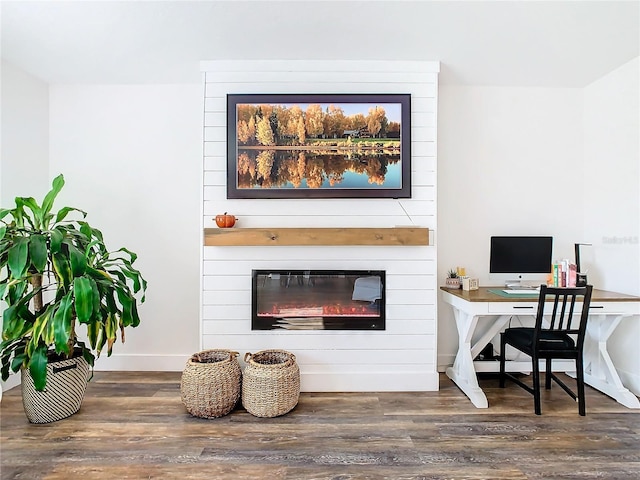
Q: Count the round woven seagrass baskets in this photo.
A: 2